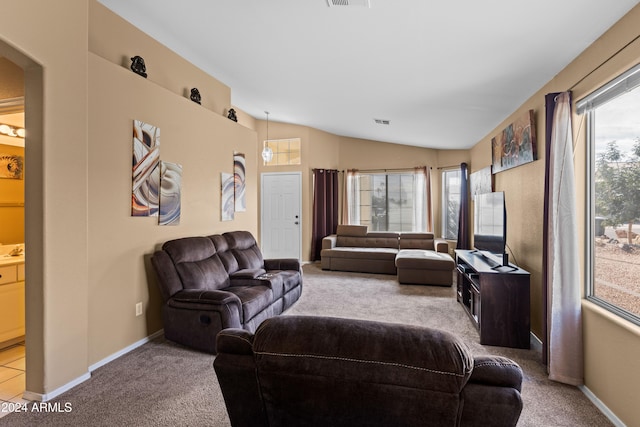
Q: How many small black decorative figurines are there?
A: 3